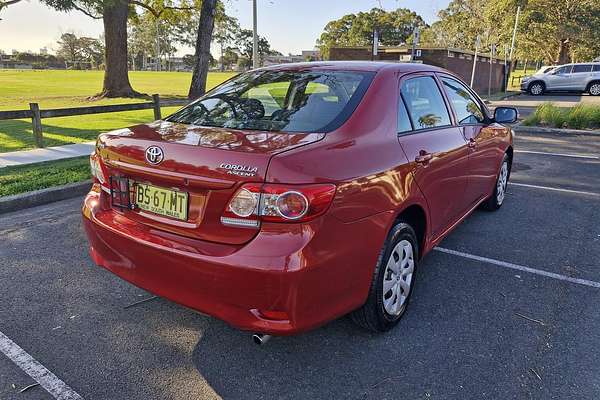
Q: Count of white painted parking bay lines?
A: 4